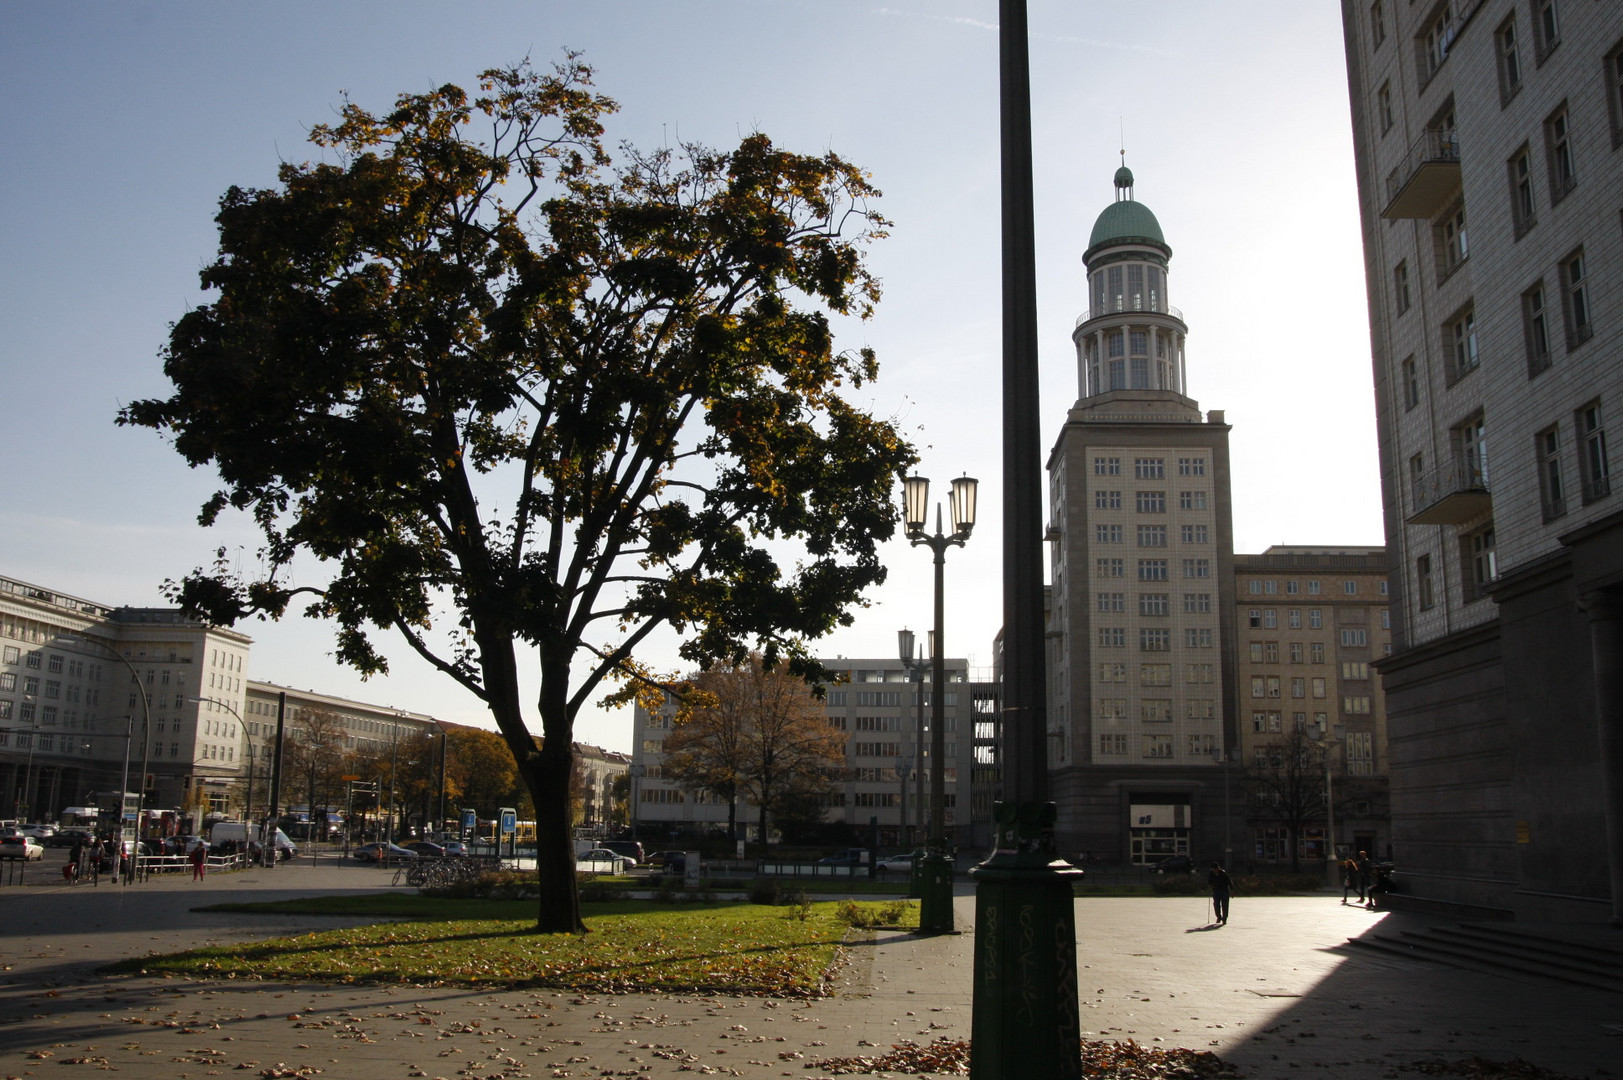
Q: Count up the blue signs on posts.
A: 2